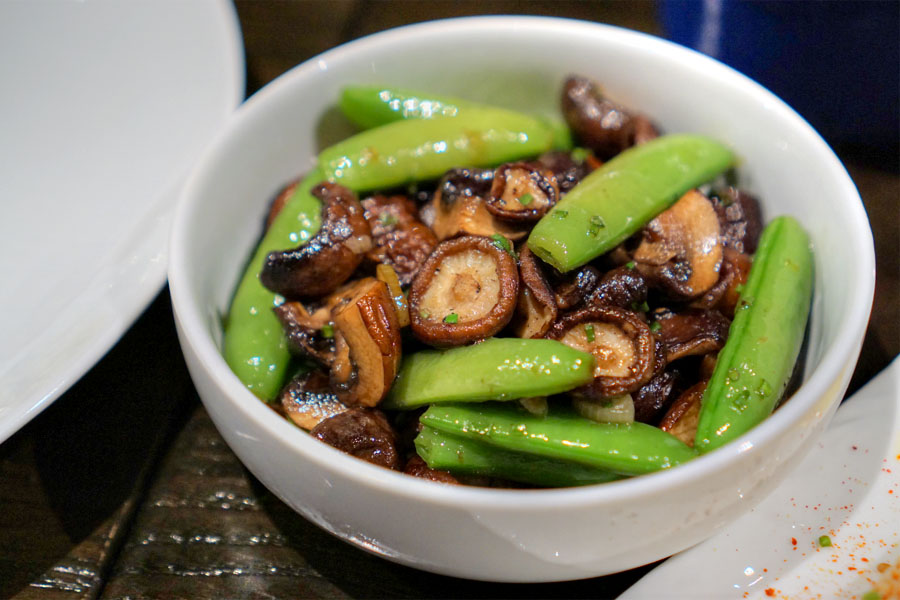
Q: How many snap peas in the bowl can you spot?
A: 8